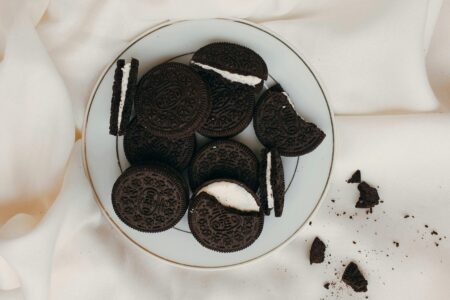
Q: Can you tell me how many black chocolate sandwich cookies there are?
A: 10